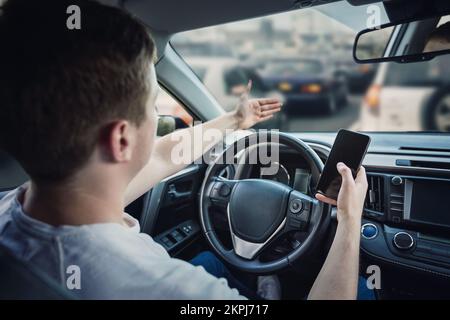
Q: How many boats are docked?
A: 0